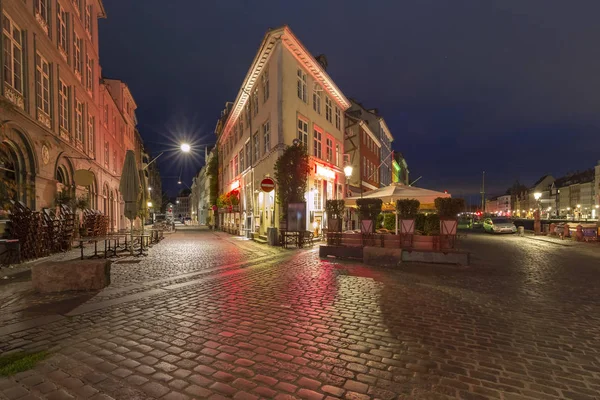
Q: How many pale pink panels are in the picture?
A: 3